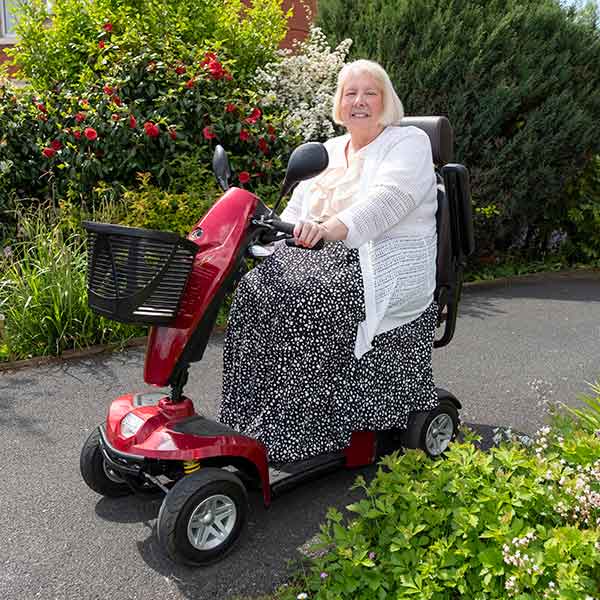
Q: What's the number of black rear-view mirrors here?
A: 2